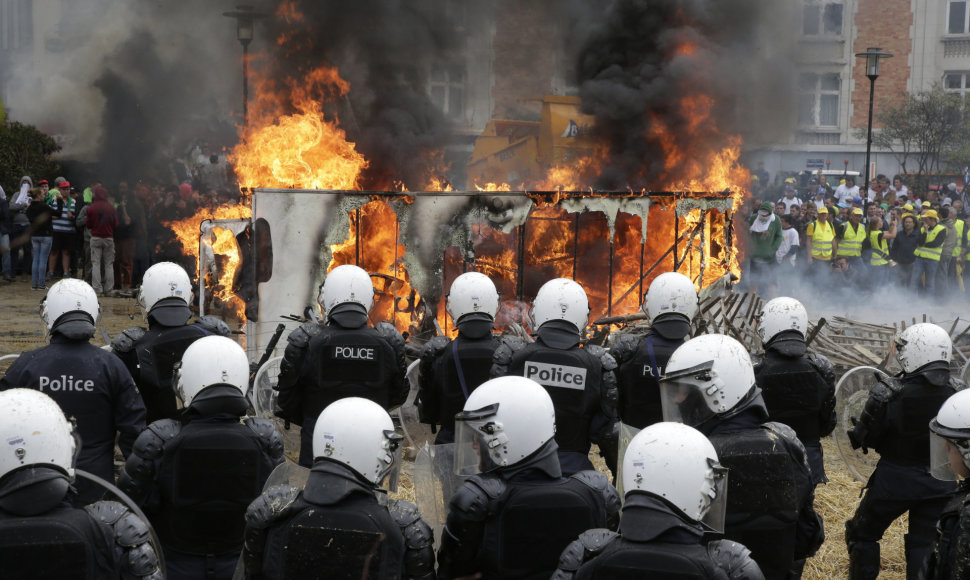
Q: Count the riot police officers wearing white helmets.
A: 15